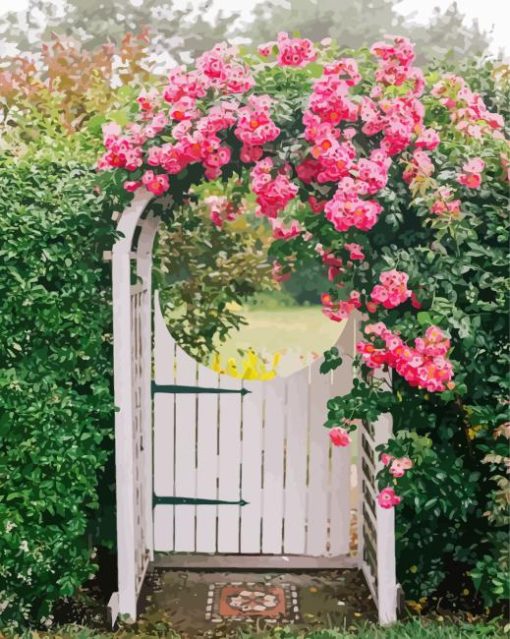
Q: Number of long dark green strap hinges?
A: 2